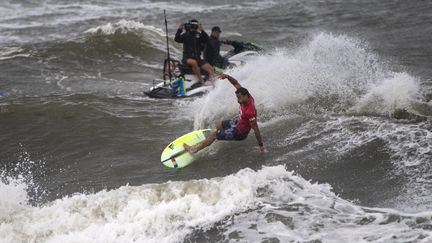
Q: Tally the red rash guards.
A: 1